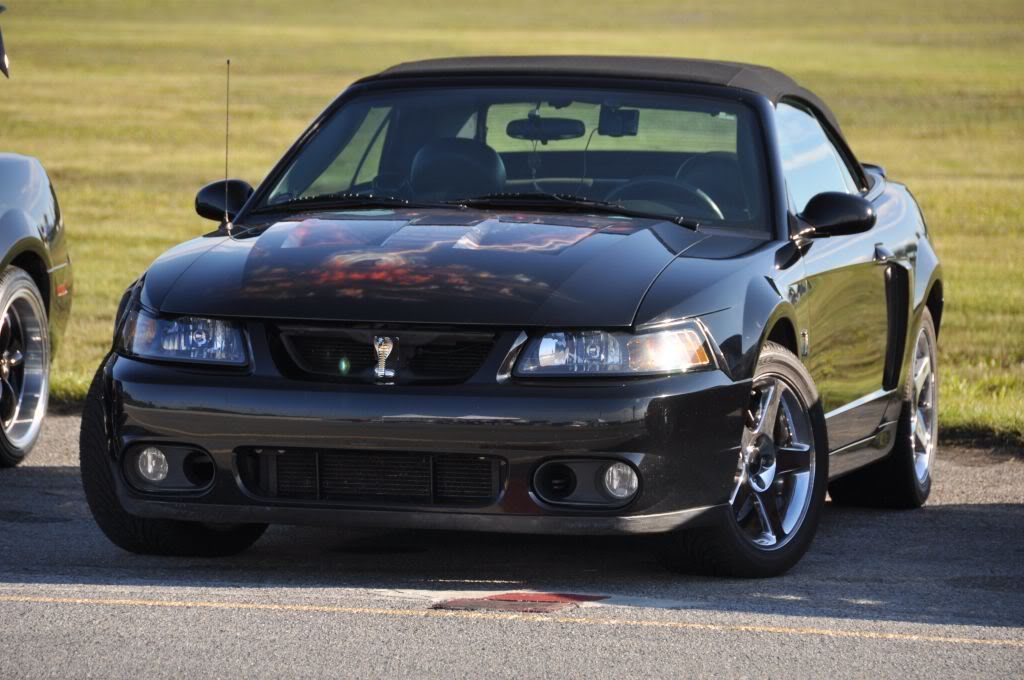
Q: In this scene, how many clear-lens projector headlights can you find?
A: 2